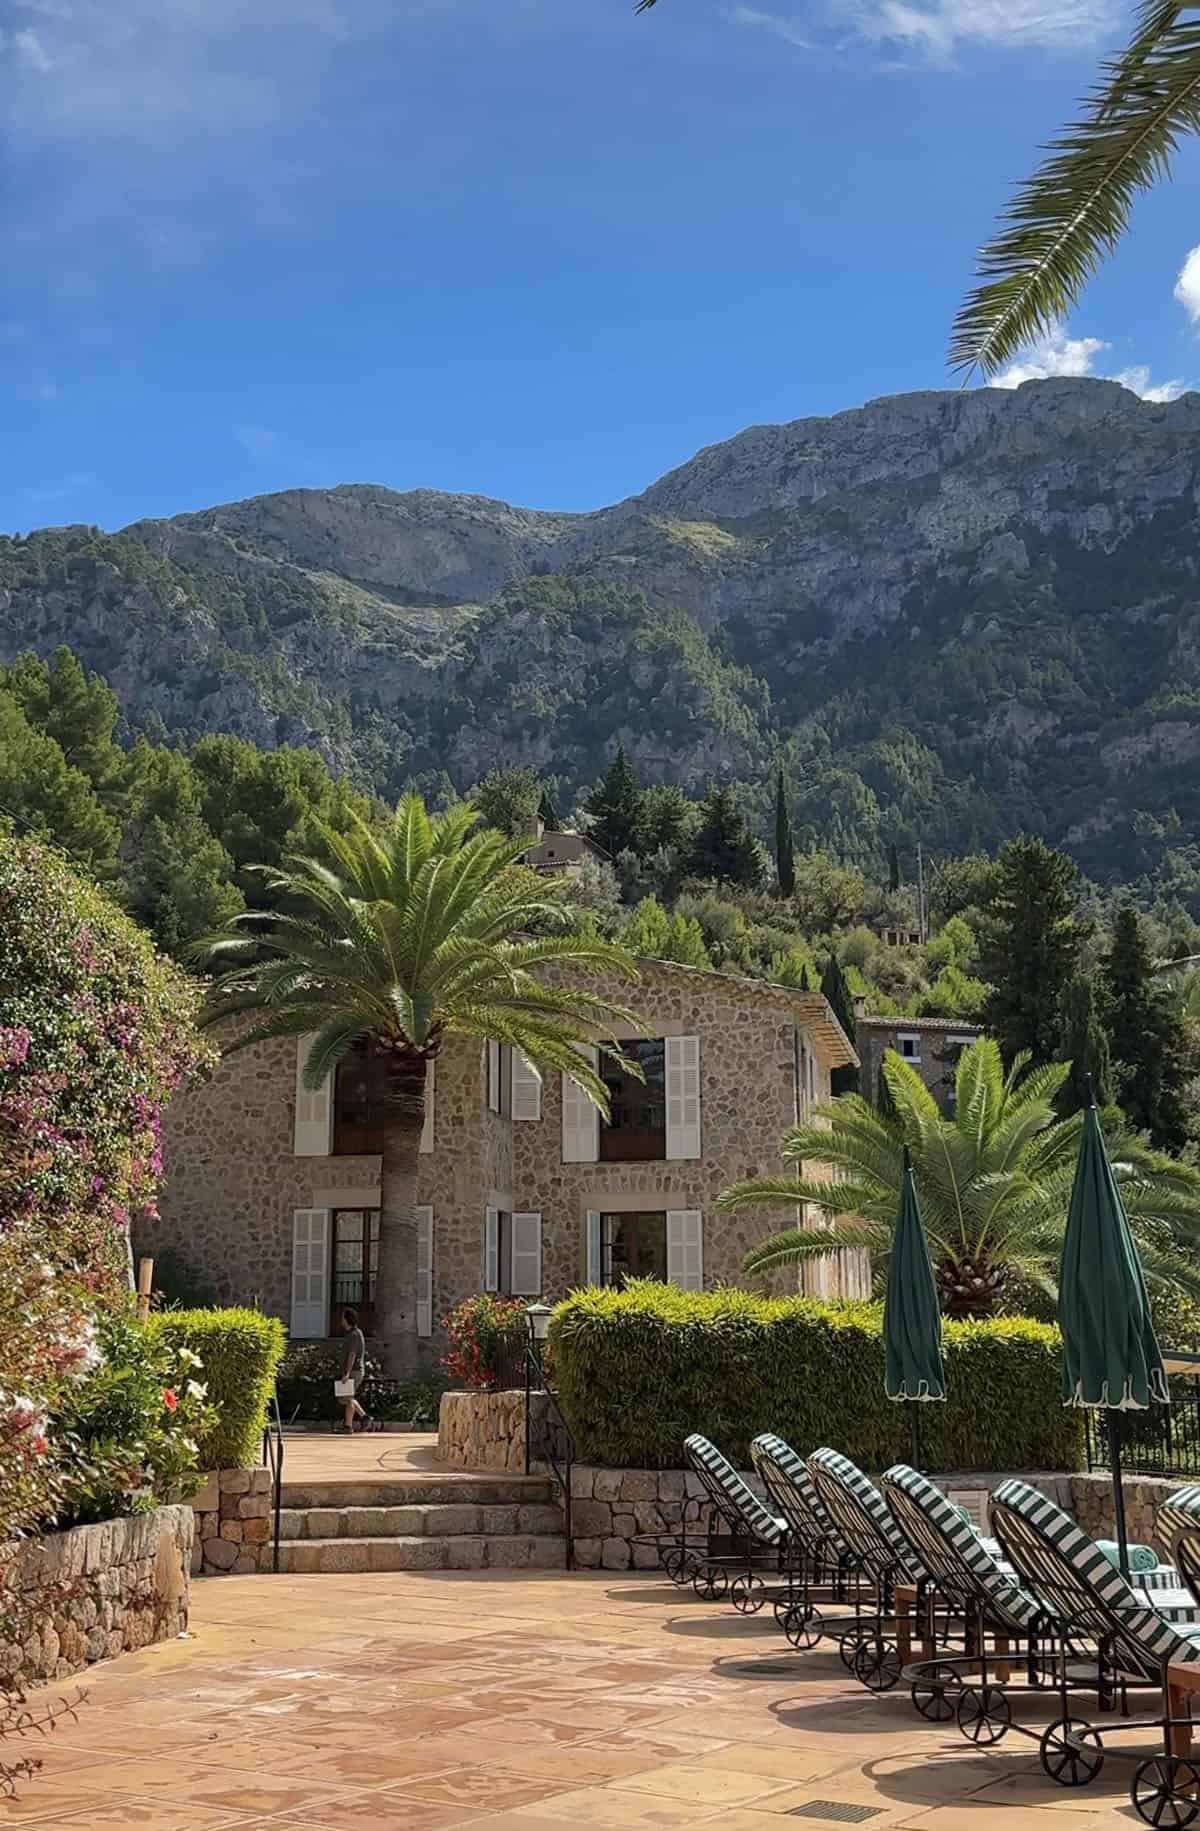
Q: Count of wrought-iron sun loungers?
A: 6